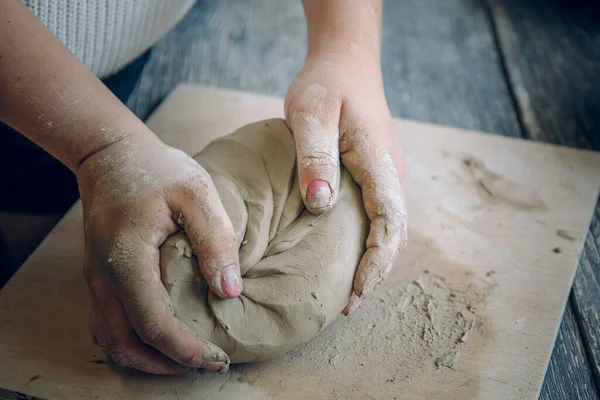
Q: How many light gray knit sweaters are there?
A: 1